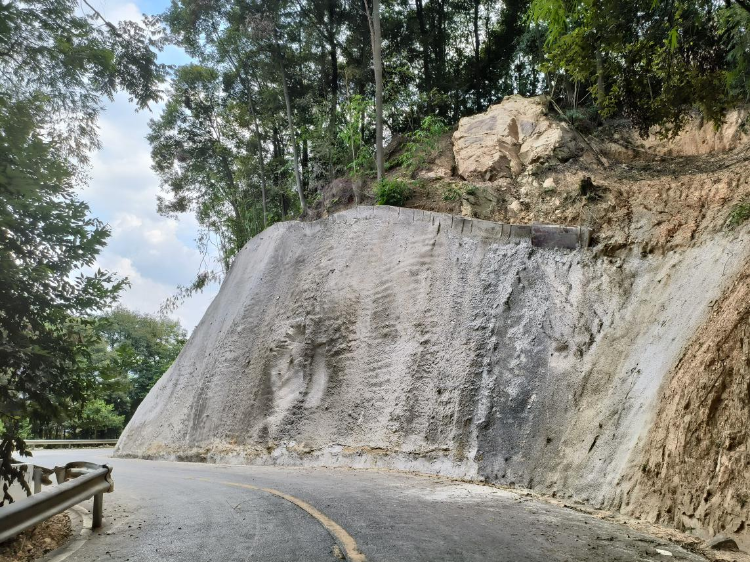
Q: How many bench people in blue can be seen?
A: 0